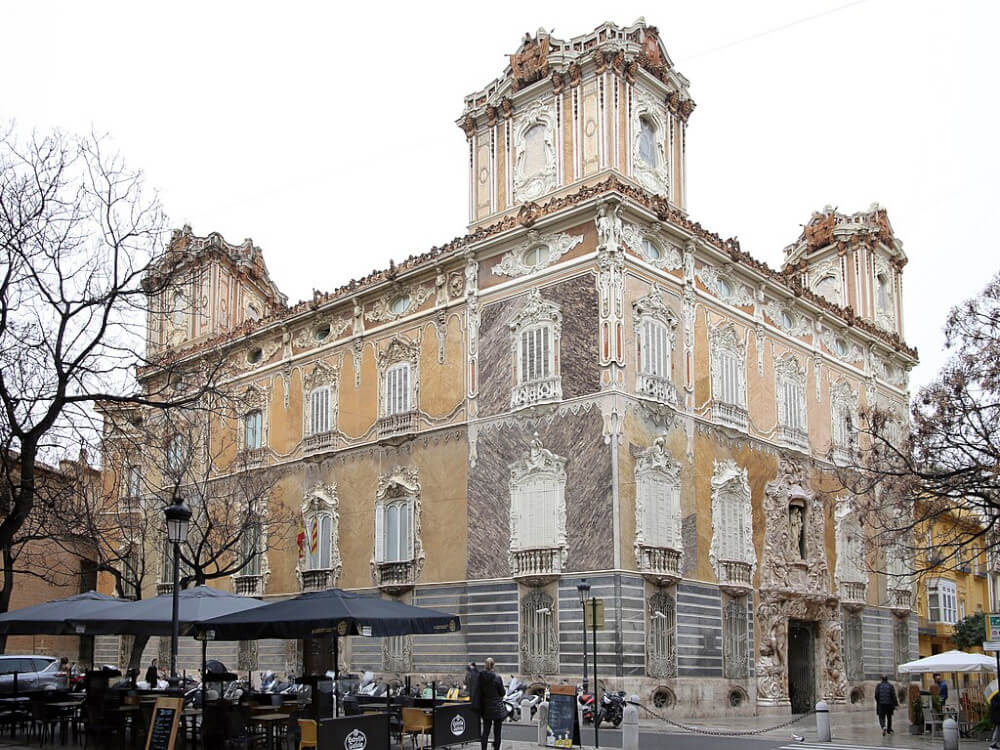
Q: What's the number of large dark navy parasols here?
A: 3